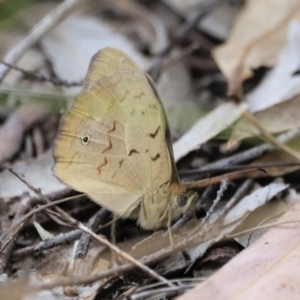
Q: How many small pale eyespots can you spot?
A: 2